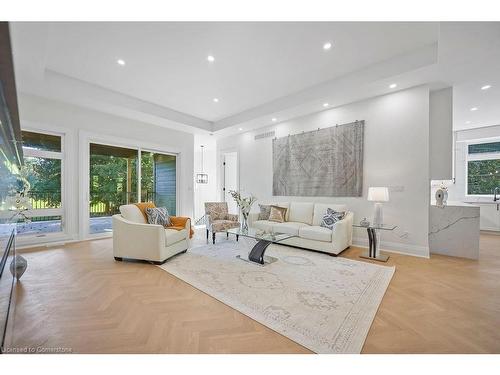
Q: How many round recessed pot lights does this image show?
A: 11